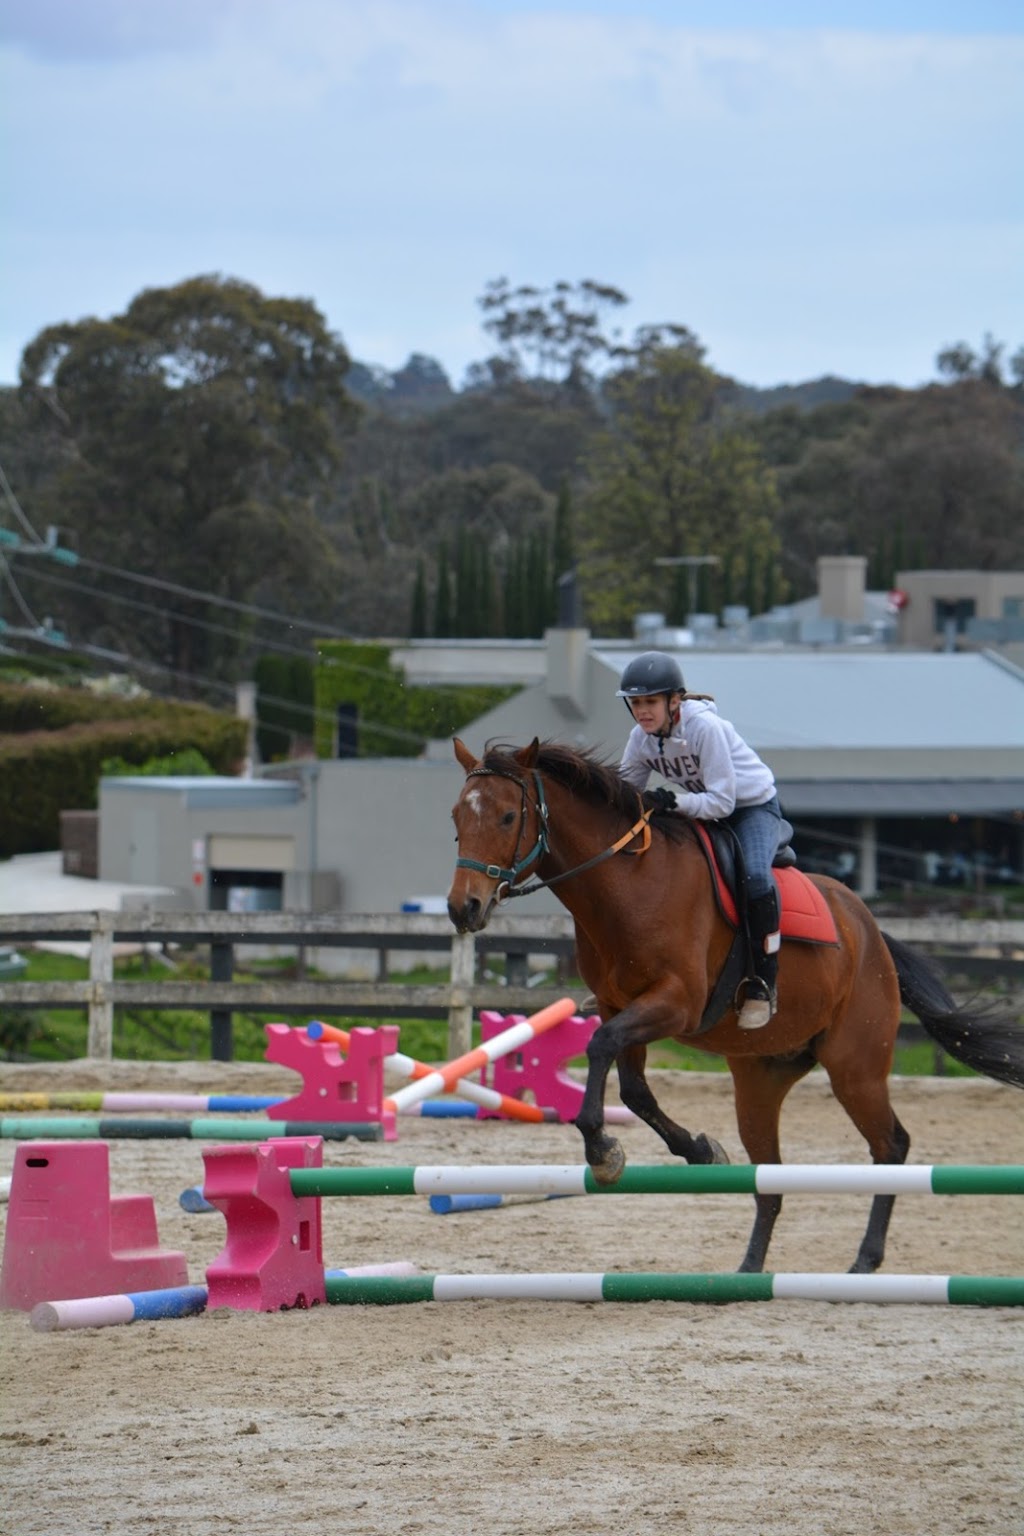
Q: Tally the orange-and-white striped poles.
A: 2